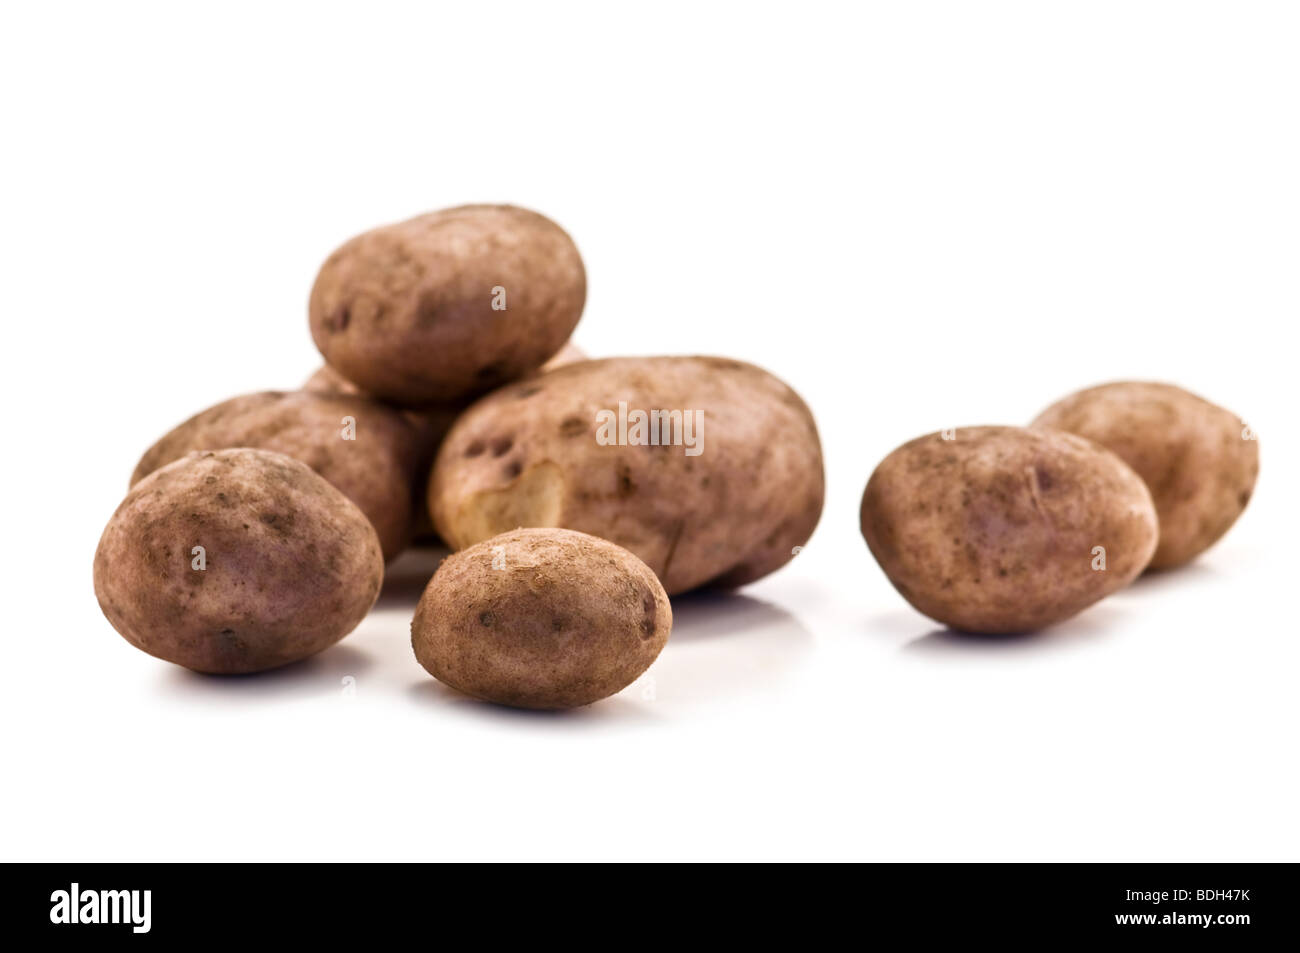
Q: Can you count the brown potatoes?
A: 8